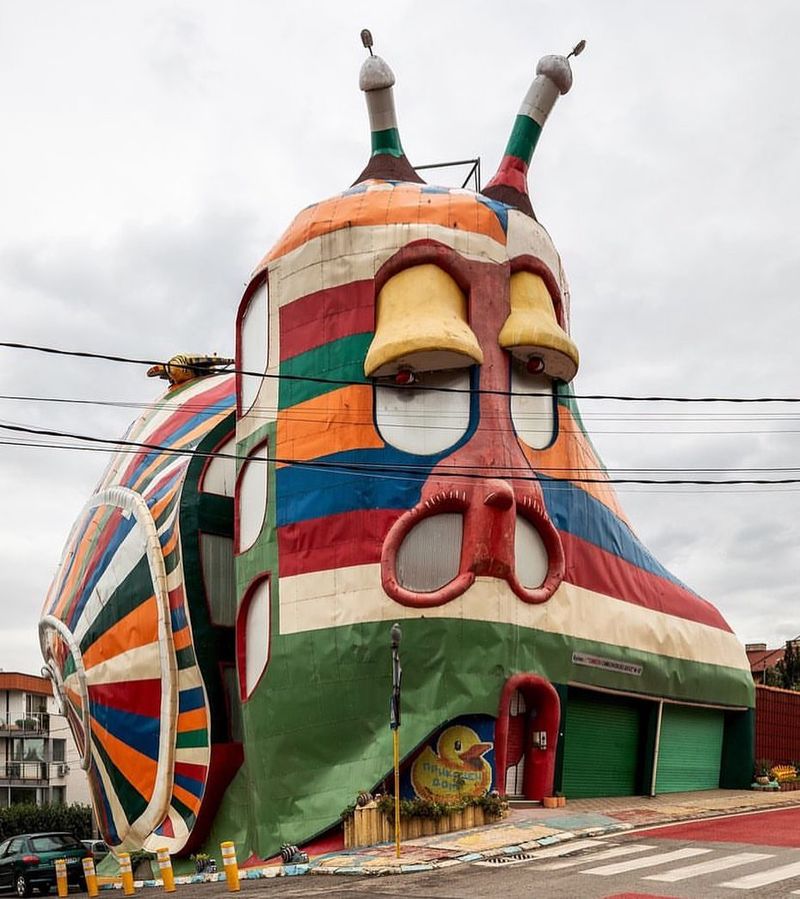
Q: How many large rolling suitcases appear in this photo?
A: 0